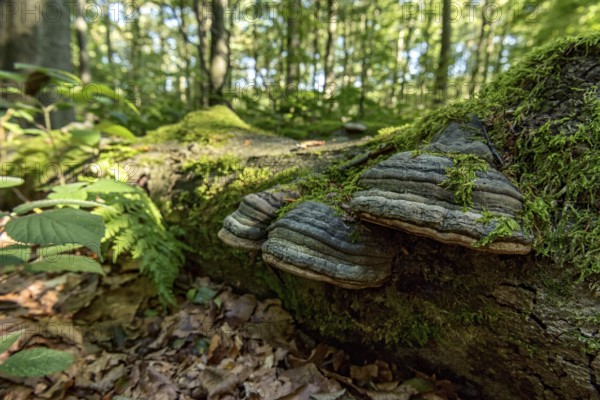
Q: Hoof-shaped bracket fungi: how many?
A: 3